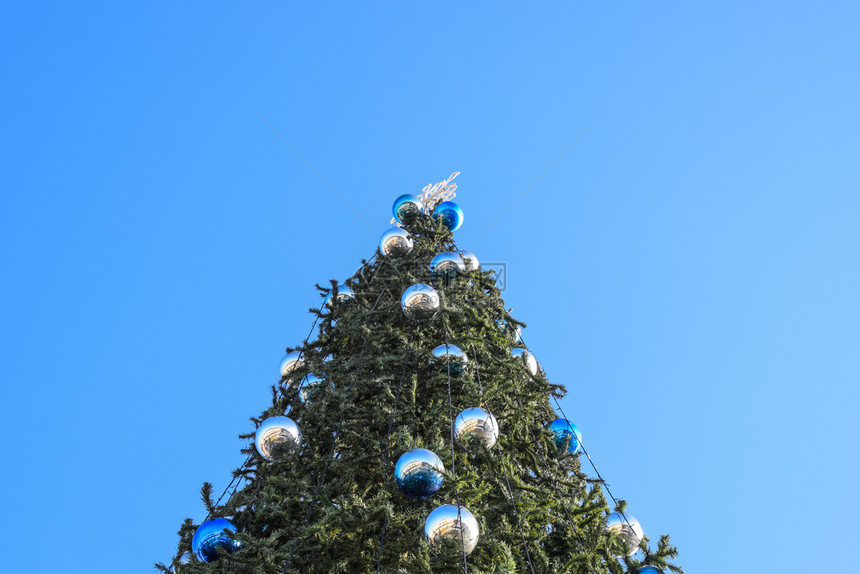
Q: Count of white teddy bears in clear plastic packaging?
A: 0